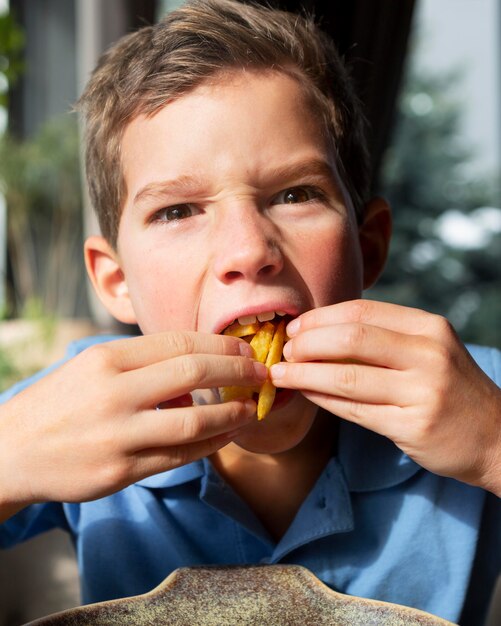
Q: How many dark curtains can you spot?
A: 1